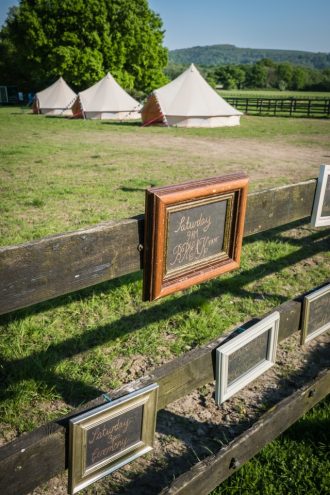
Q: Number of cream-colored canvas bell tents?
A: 3